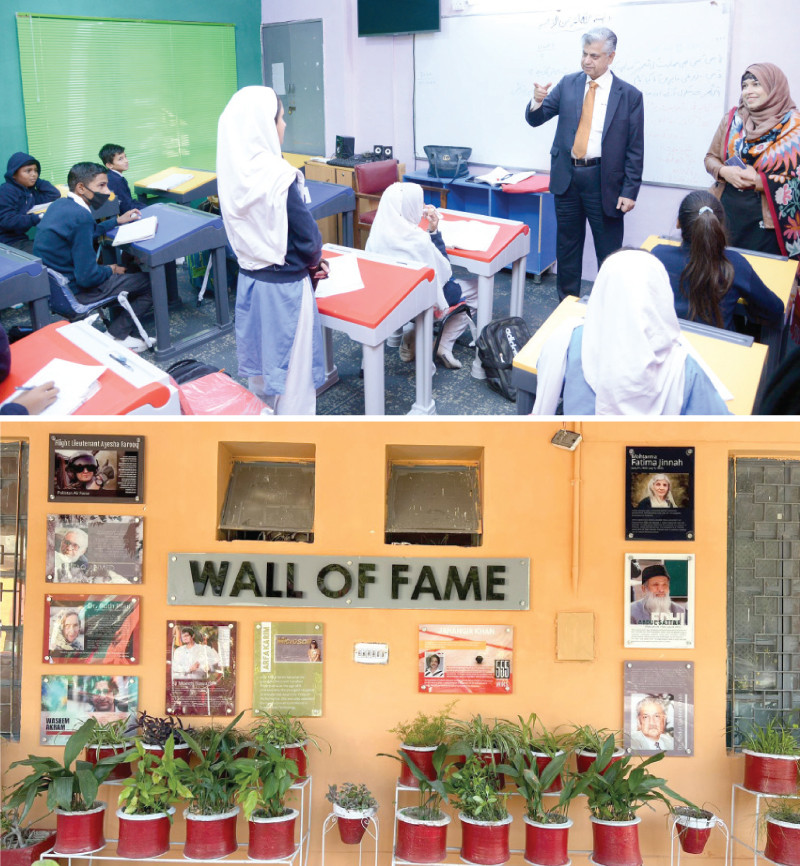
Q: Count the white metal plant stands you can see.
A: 5